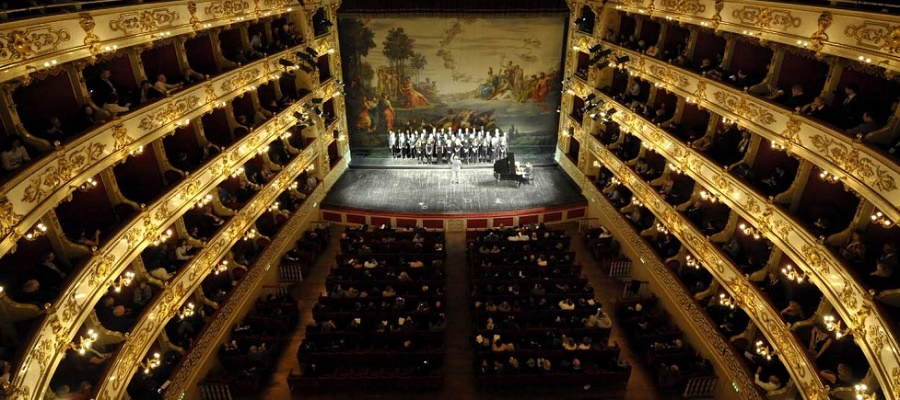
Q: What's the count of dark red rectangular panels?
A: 10